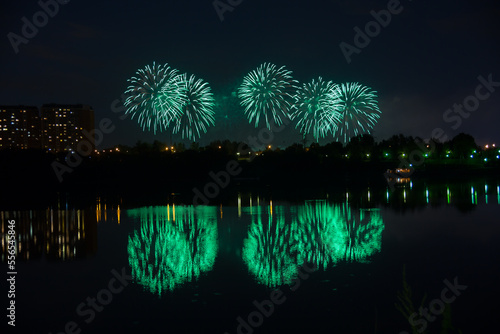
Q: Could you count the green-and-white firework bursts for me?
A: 5